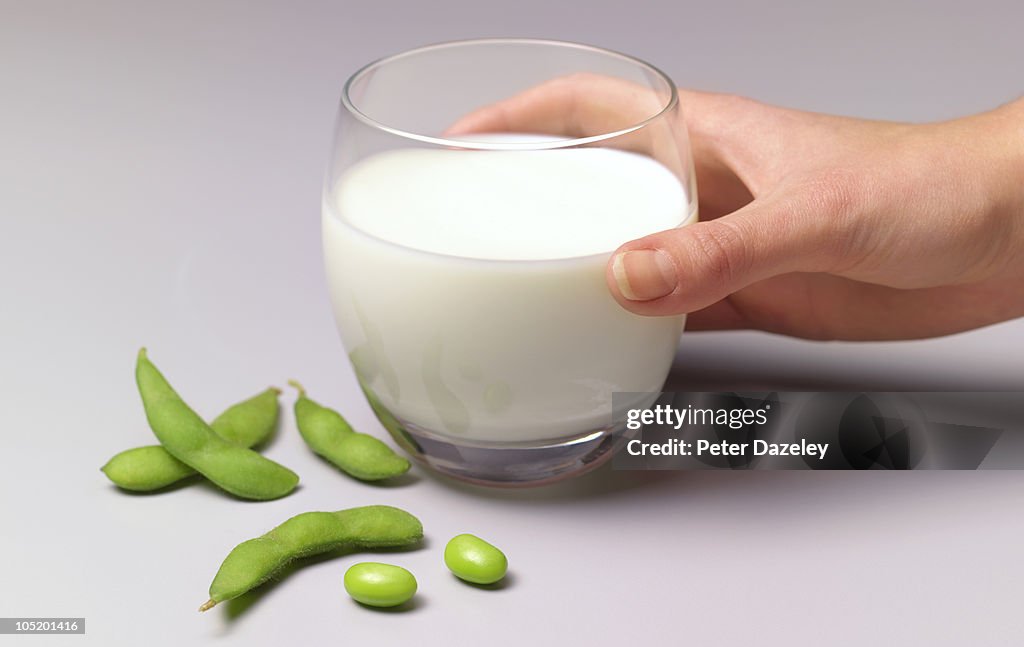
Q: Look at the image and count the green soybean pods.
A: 4